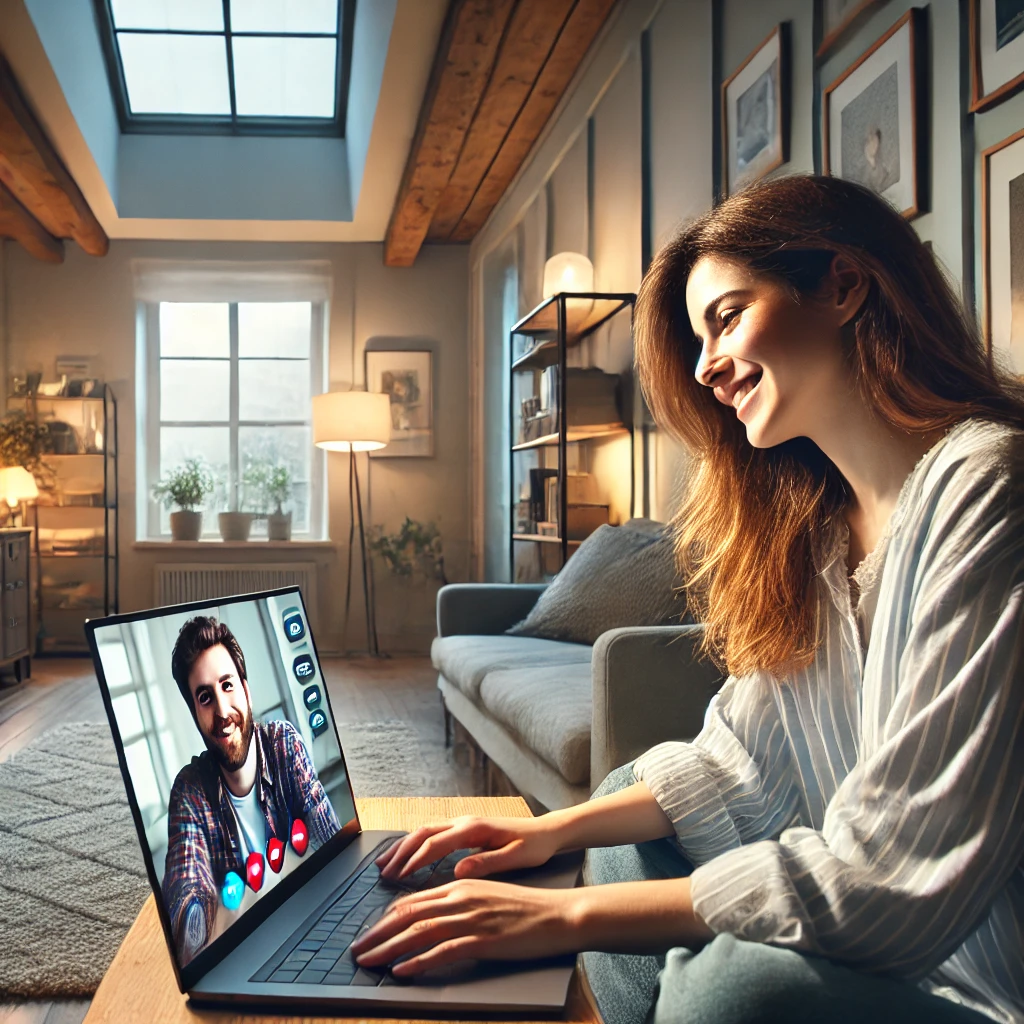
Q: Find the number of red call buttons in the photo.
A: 3